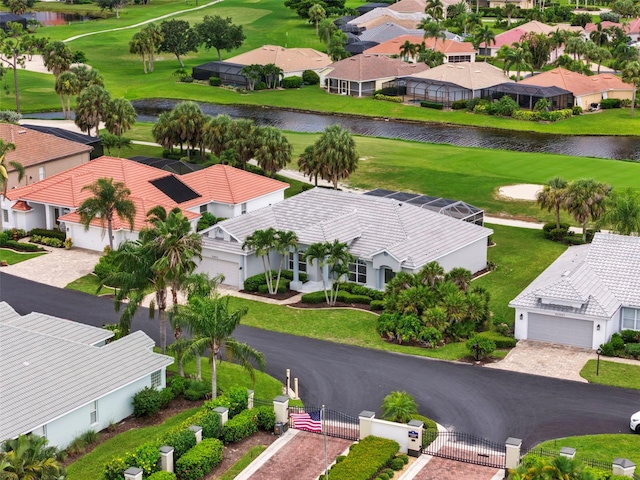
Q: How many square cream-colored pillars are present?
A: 11